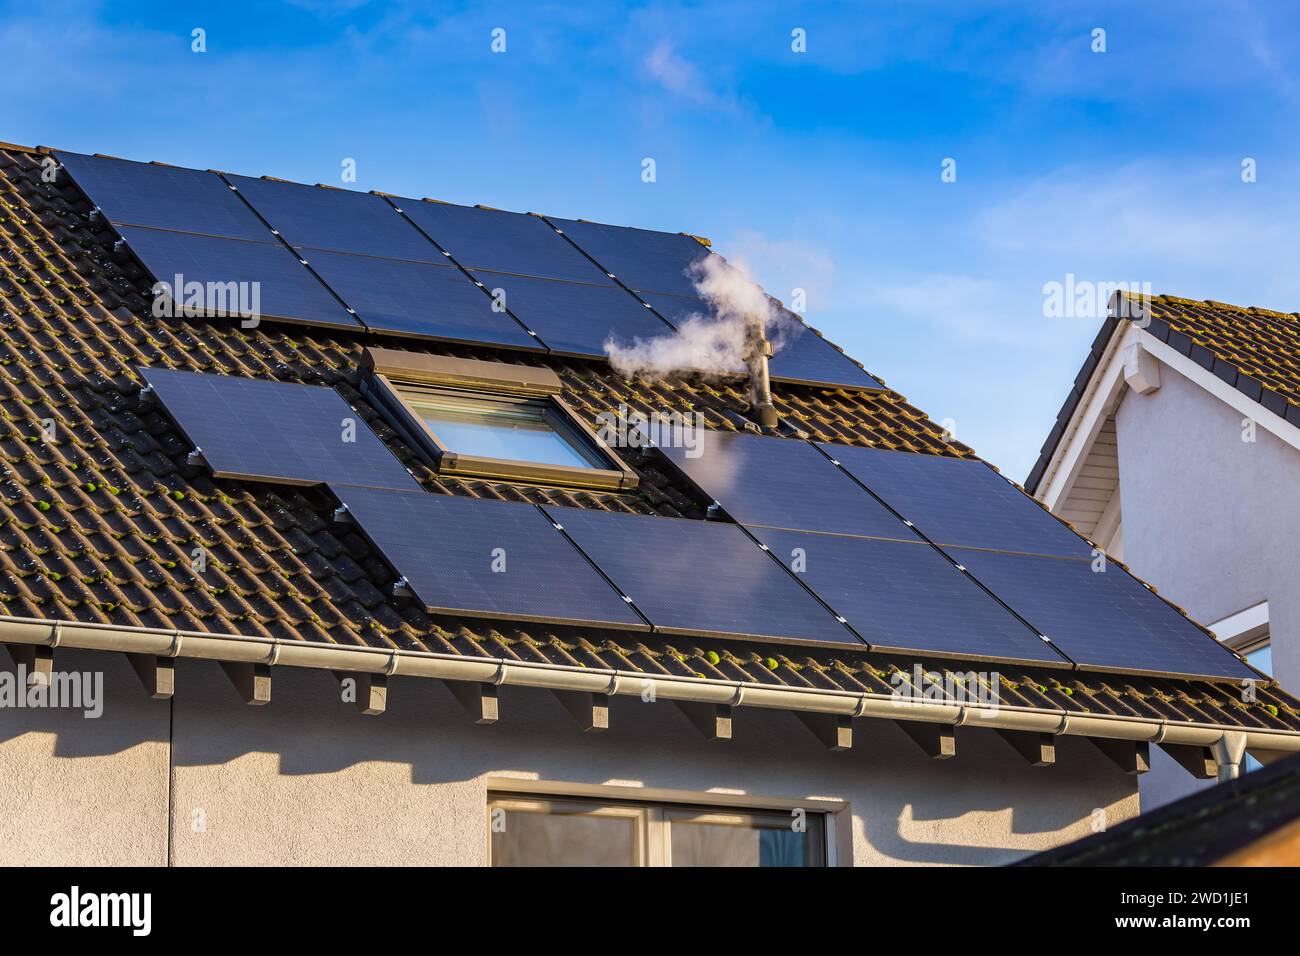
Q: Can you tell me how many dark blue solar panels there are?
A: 15